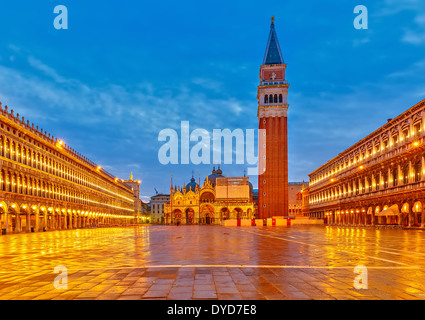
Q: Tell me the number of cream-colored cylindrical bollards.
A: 0